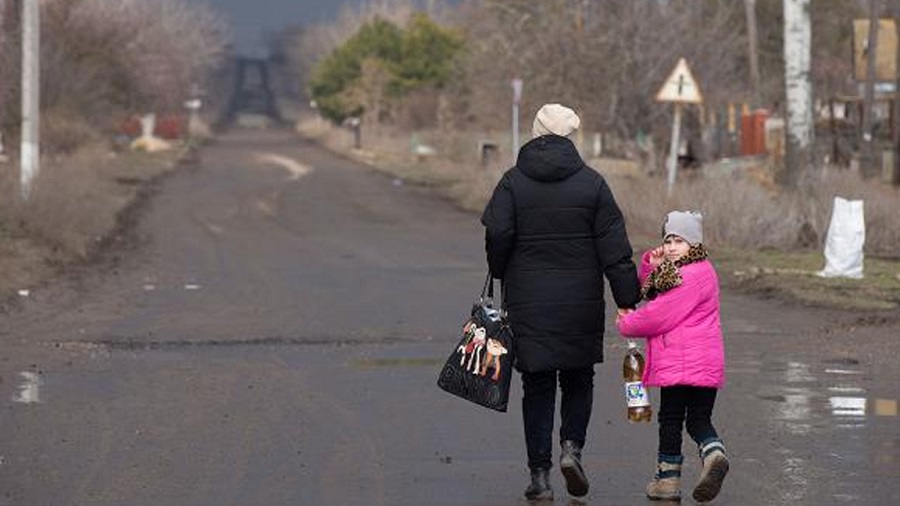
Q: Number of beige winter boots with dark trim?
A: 2